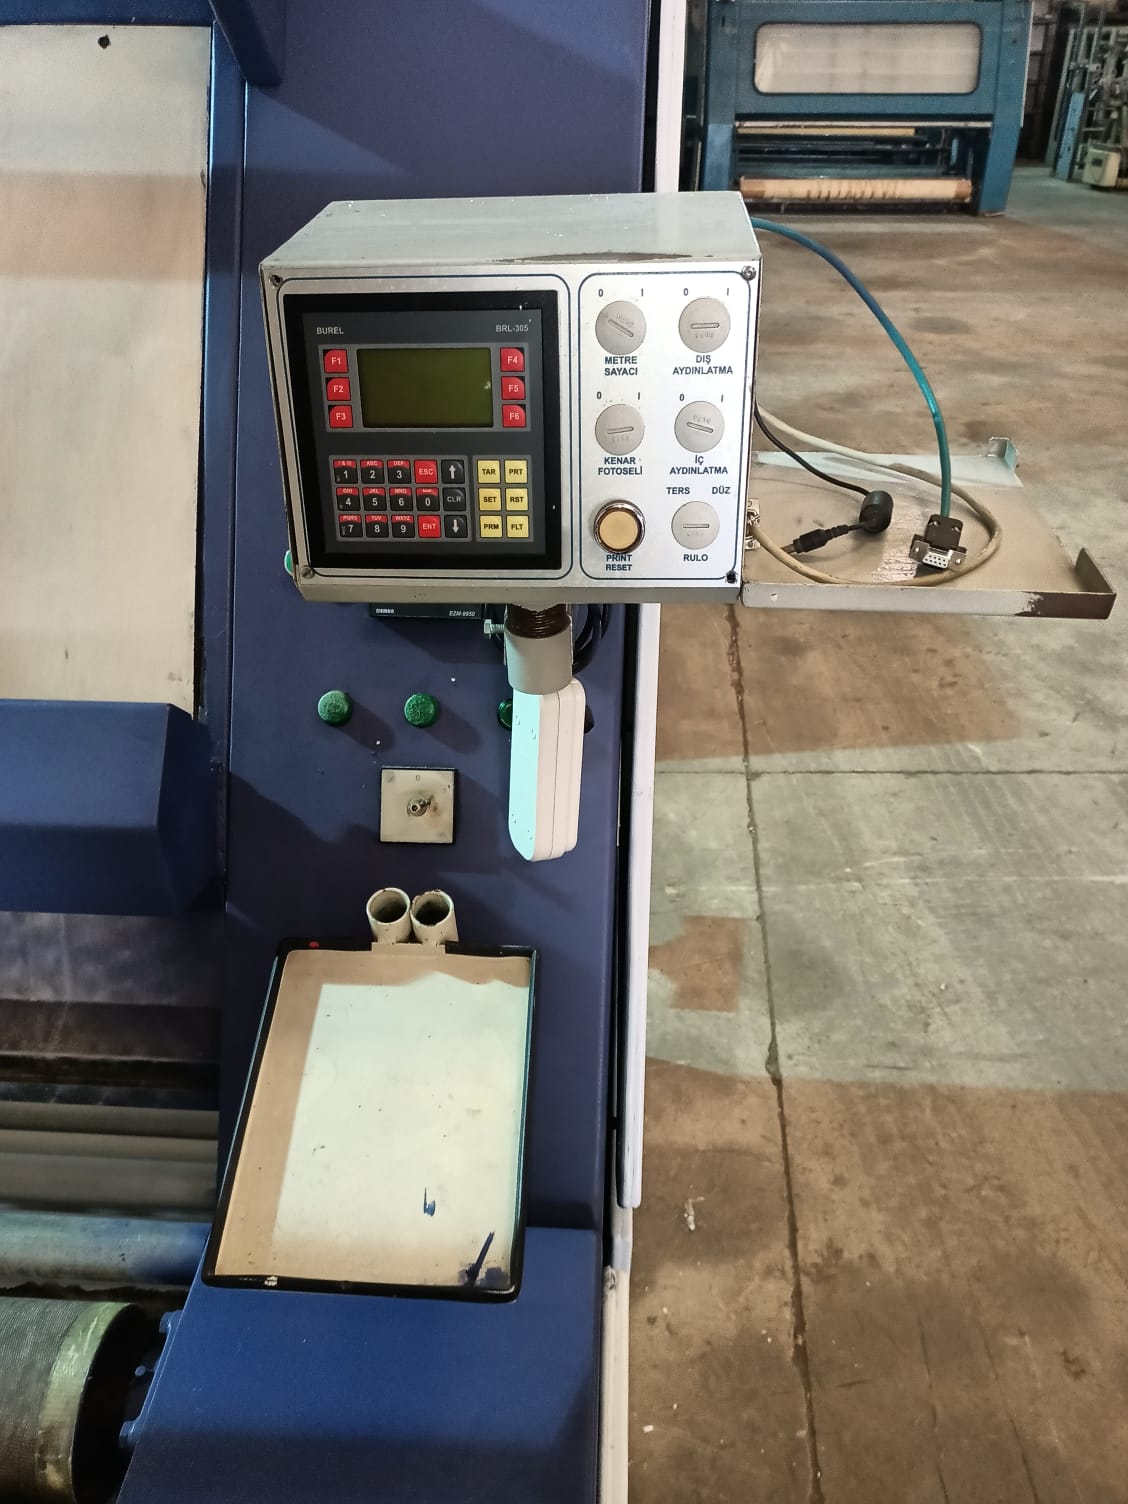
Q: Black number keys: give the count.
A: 10